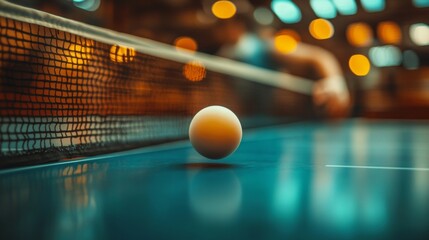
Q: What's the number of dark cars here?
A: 0